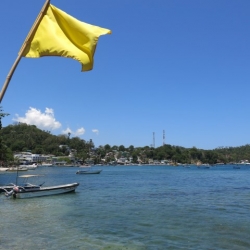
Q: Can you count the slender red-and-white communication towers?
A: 2